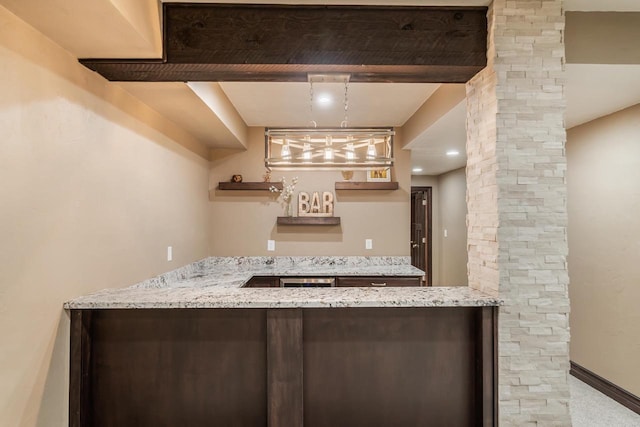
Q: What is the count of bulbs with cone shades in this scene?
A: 5